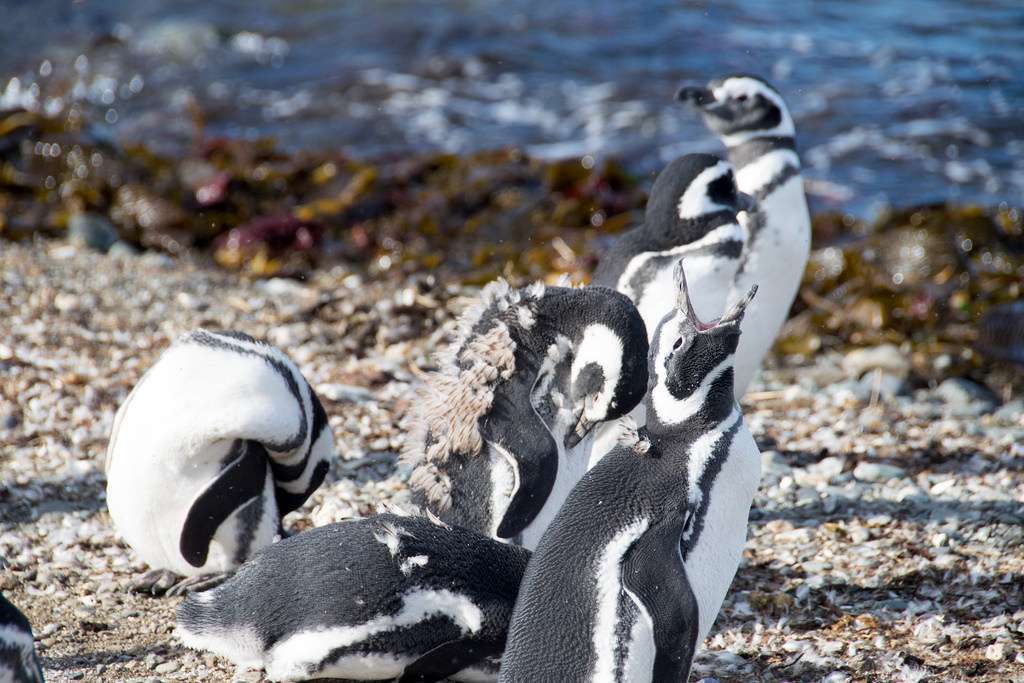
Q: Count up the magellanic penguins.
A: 7